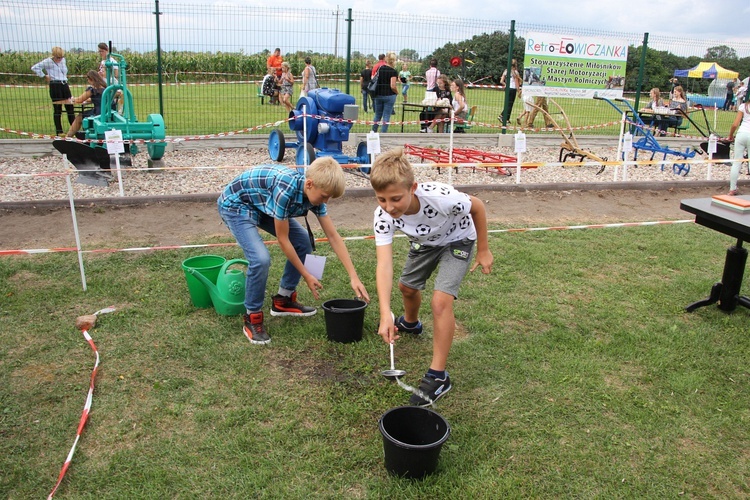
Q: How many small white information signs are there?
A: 5